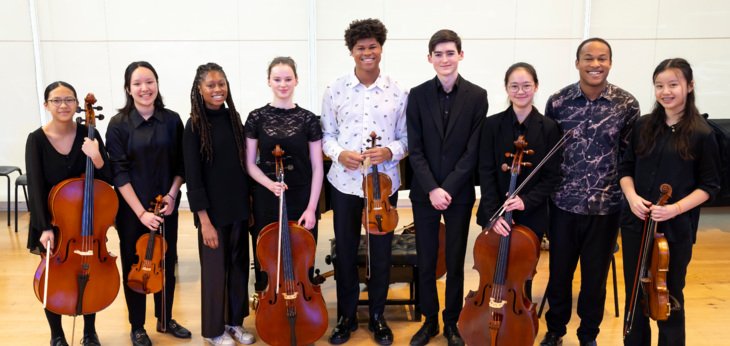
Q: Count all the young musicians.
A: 9